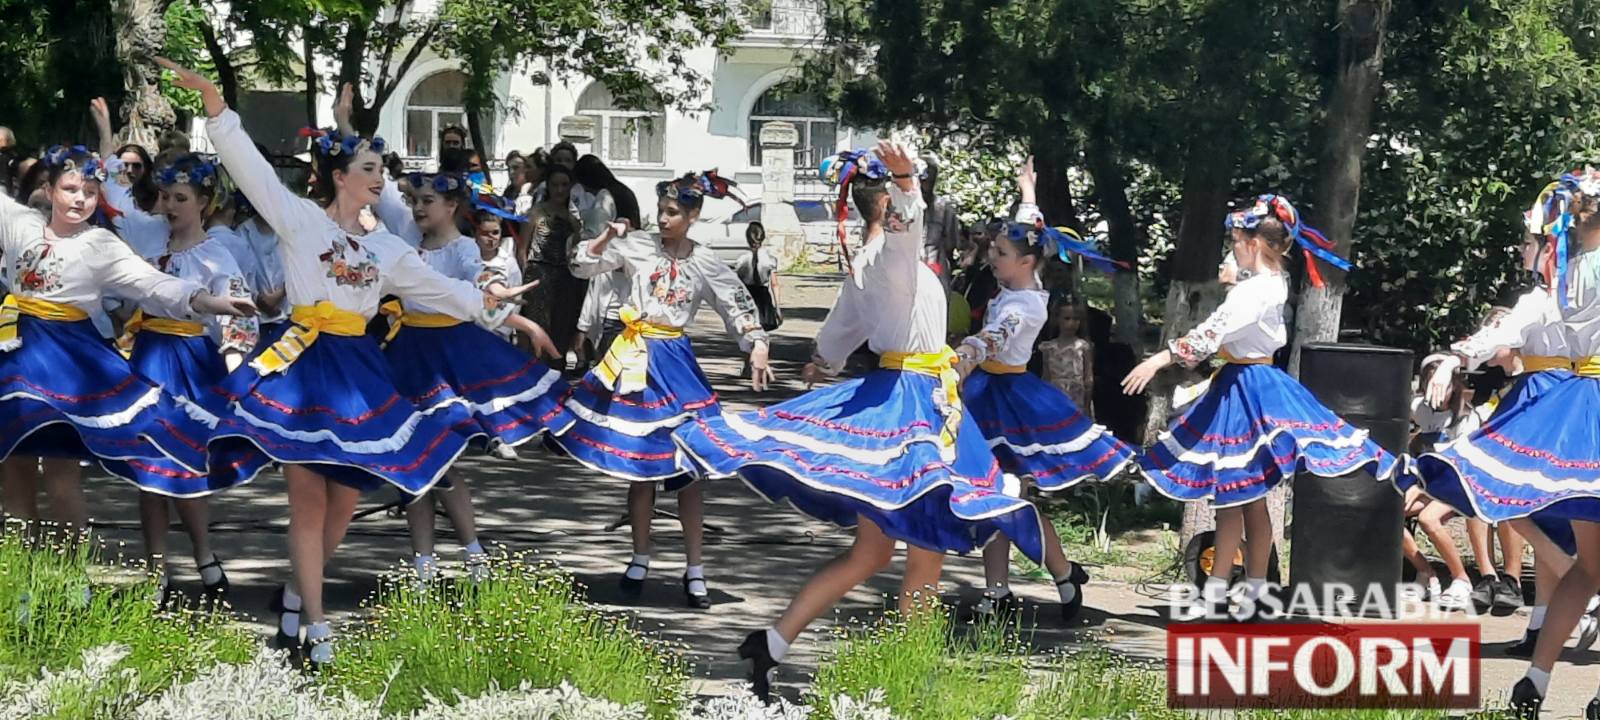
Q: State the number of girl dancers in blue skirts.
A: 10